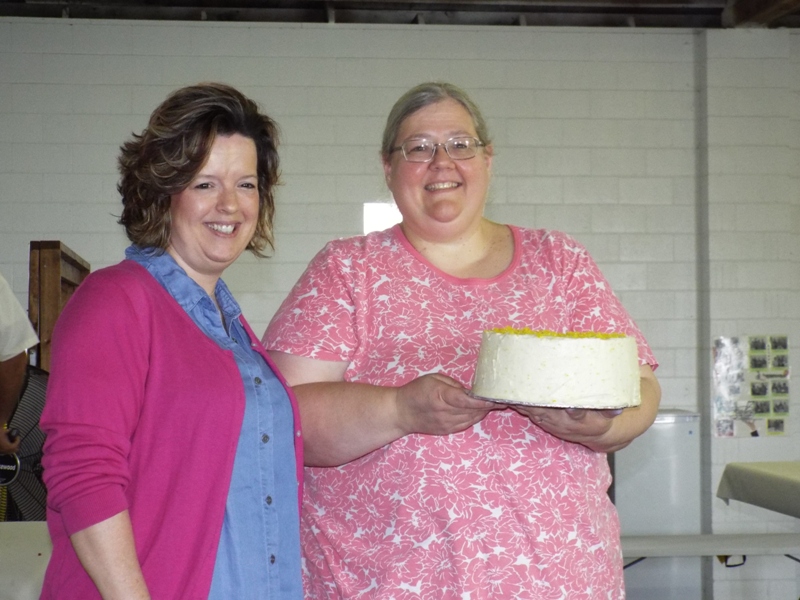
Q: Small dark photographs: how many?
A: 9